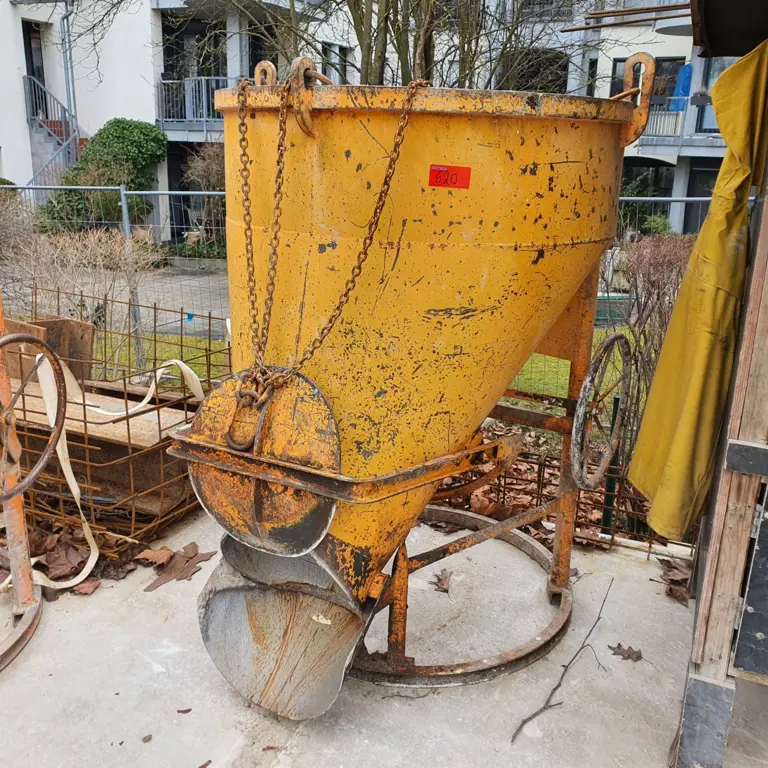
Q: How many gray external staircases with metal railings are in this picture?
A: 1